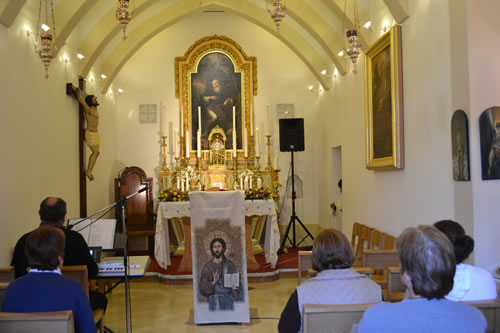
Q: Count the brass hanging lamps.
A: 4